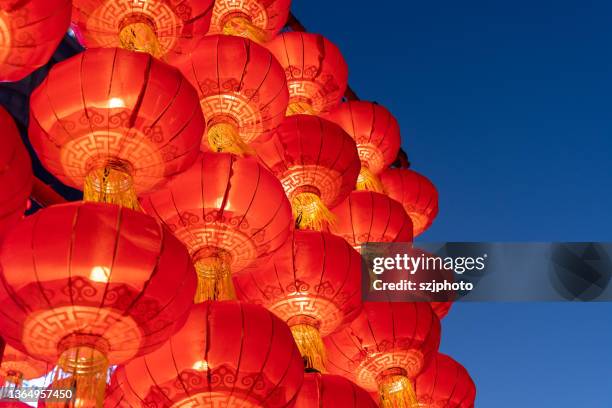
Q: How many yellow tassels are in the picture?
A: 11